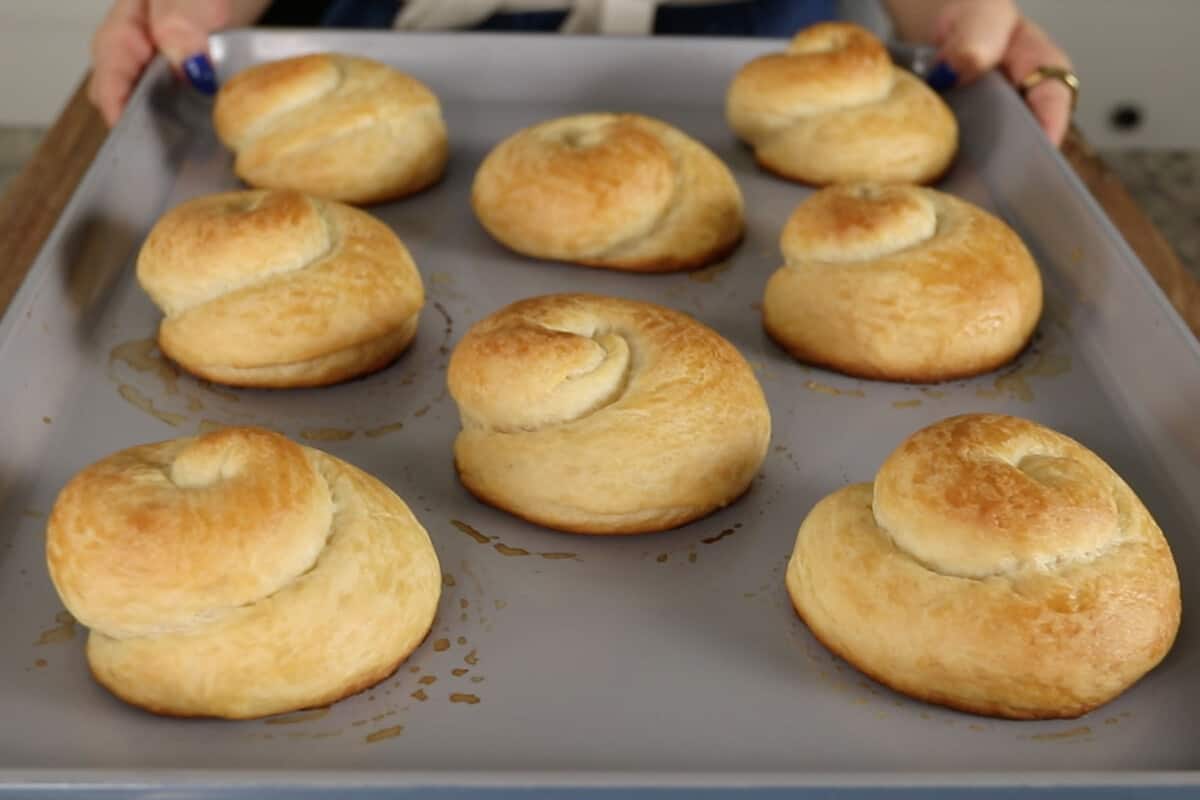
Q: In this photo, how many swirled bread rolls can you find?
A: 8